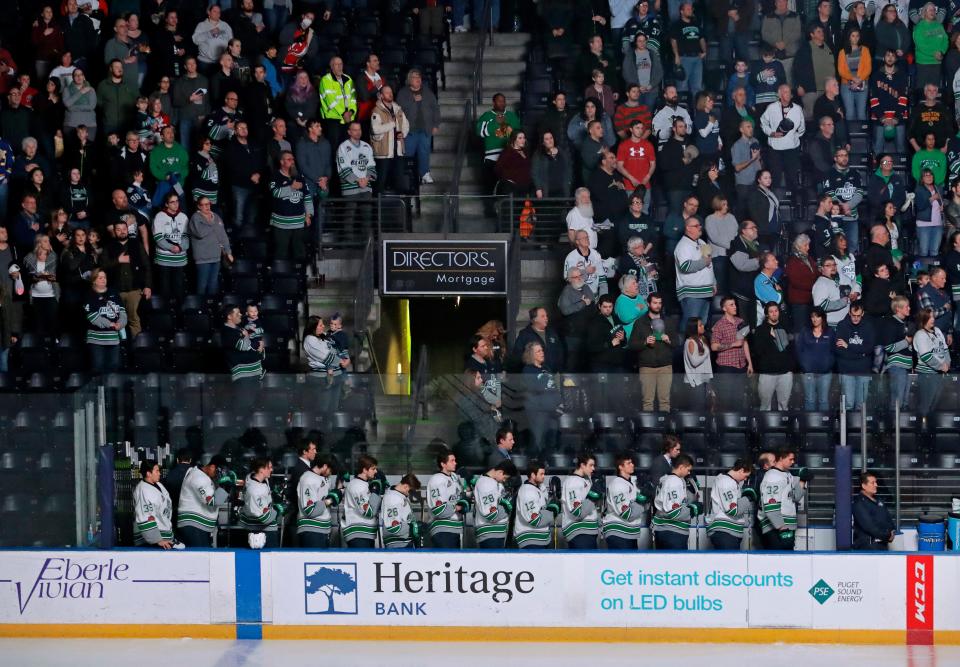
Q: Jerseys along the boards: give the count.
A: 14